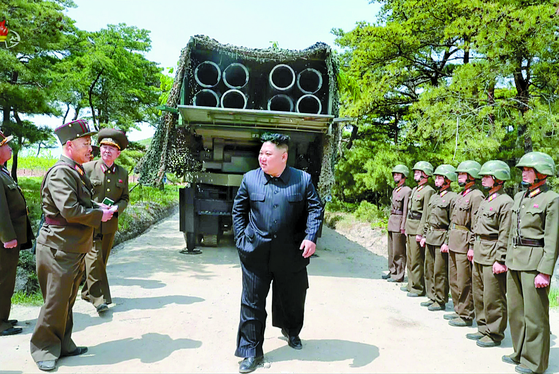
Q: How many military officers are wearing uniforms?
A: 9